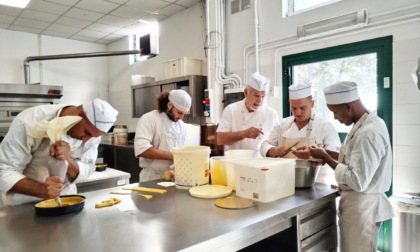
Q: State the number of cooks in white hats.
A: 5